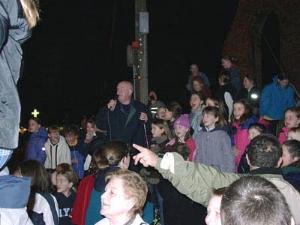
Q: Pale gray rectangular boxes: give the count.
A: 1